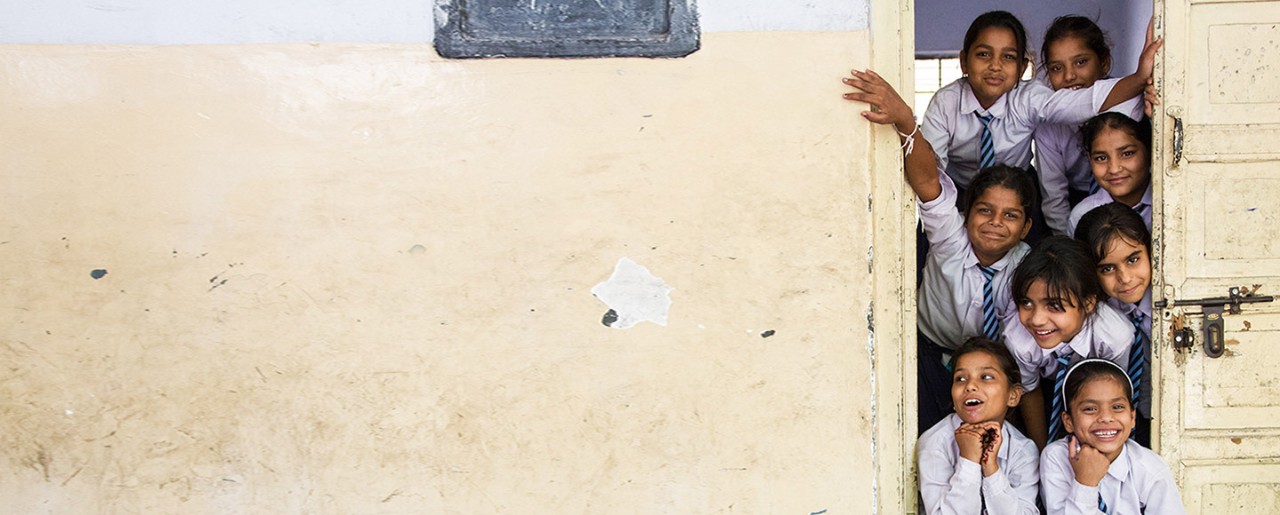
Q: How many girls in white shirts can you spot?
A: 8